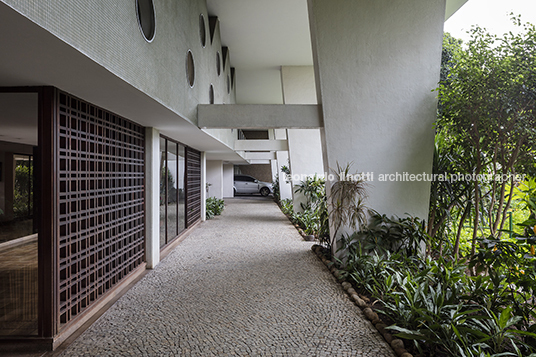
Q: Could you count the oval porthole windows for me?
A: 6